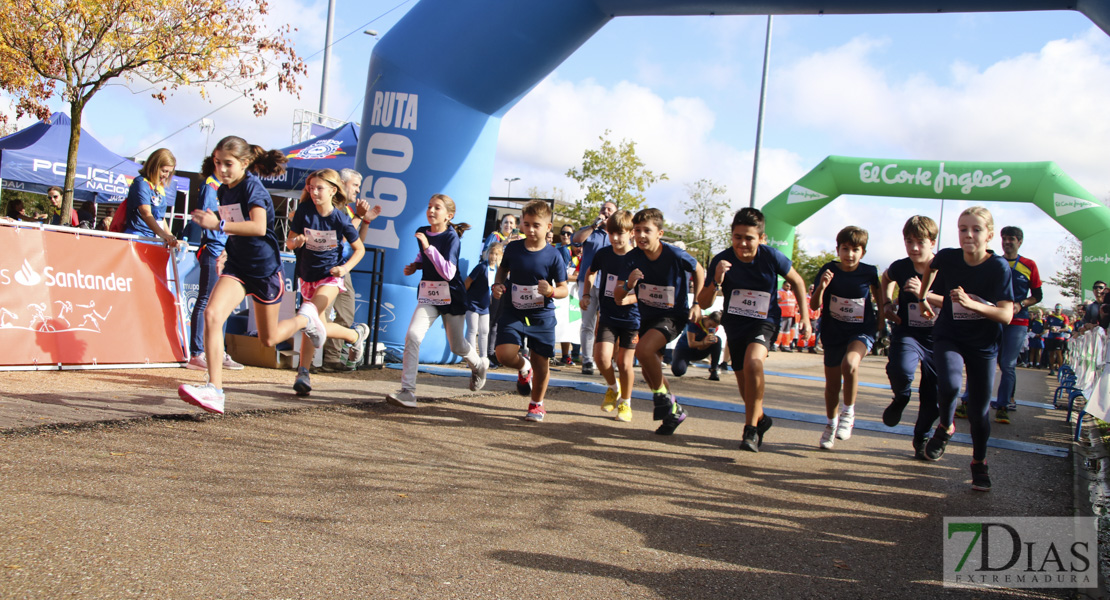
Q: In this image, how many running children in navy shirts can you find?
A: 10